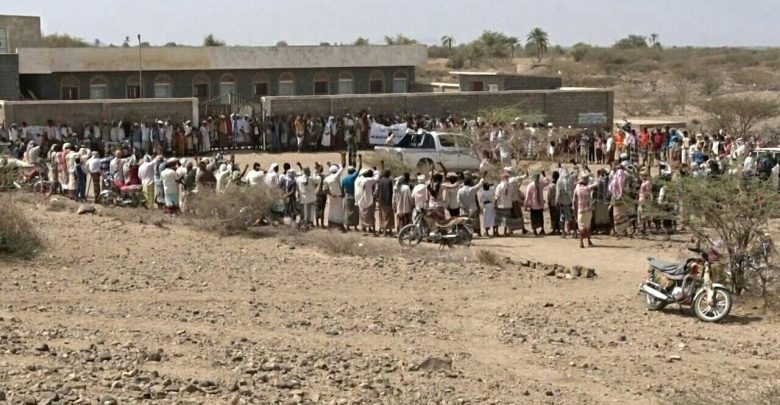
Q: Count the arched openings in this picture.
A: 12